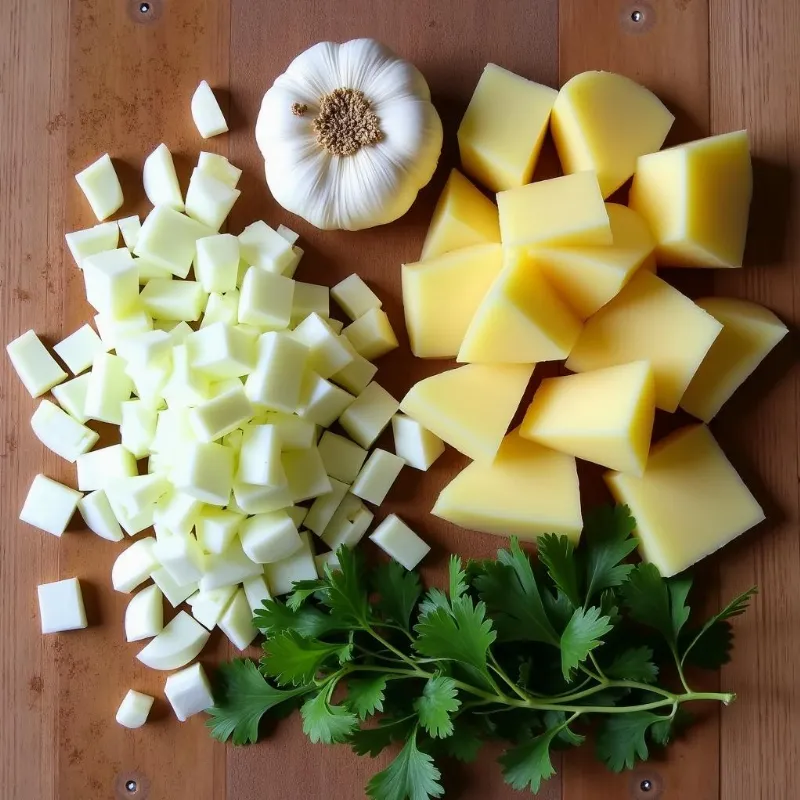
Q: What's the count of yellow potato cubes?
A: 14